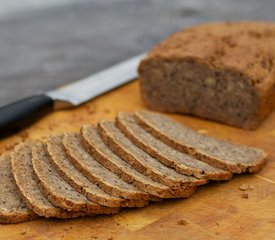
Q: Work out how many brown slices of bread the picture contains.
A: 9